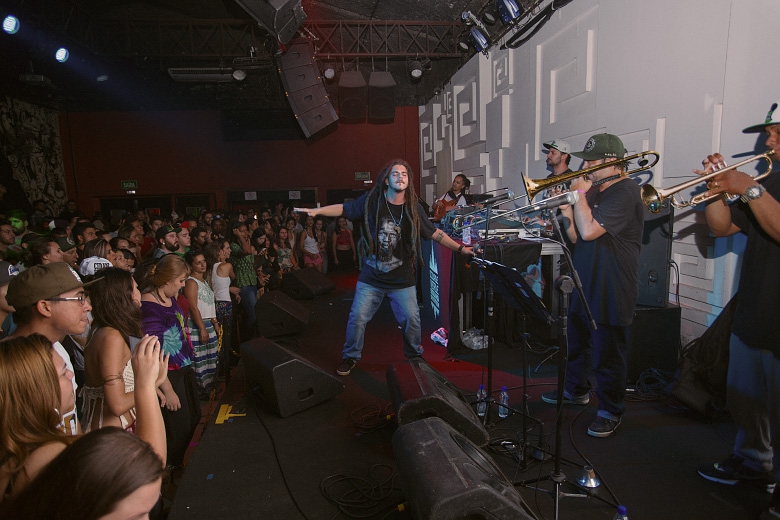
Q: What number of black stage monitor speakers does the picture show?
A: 5